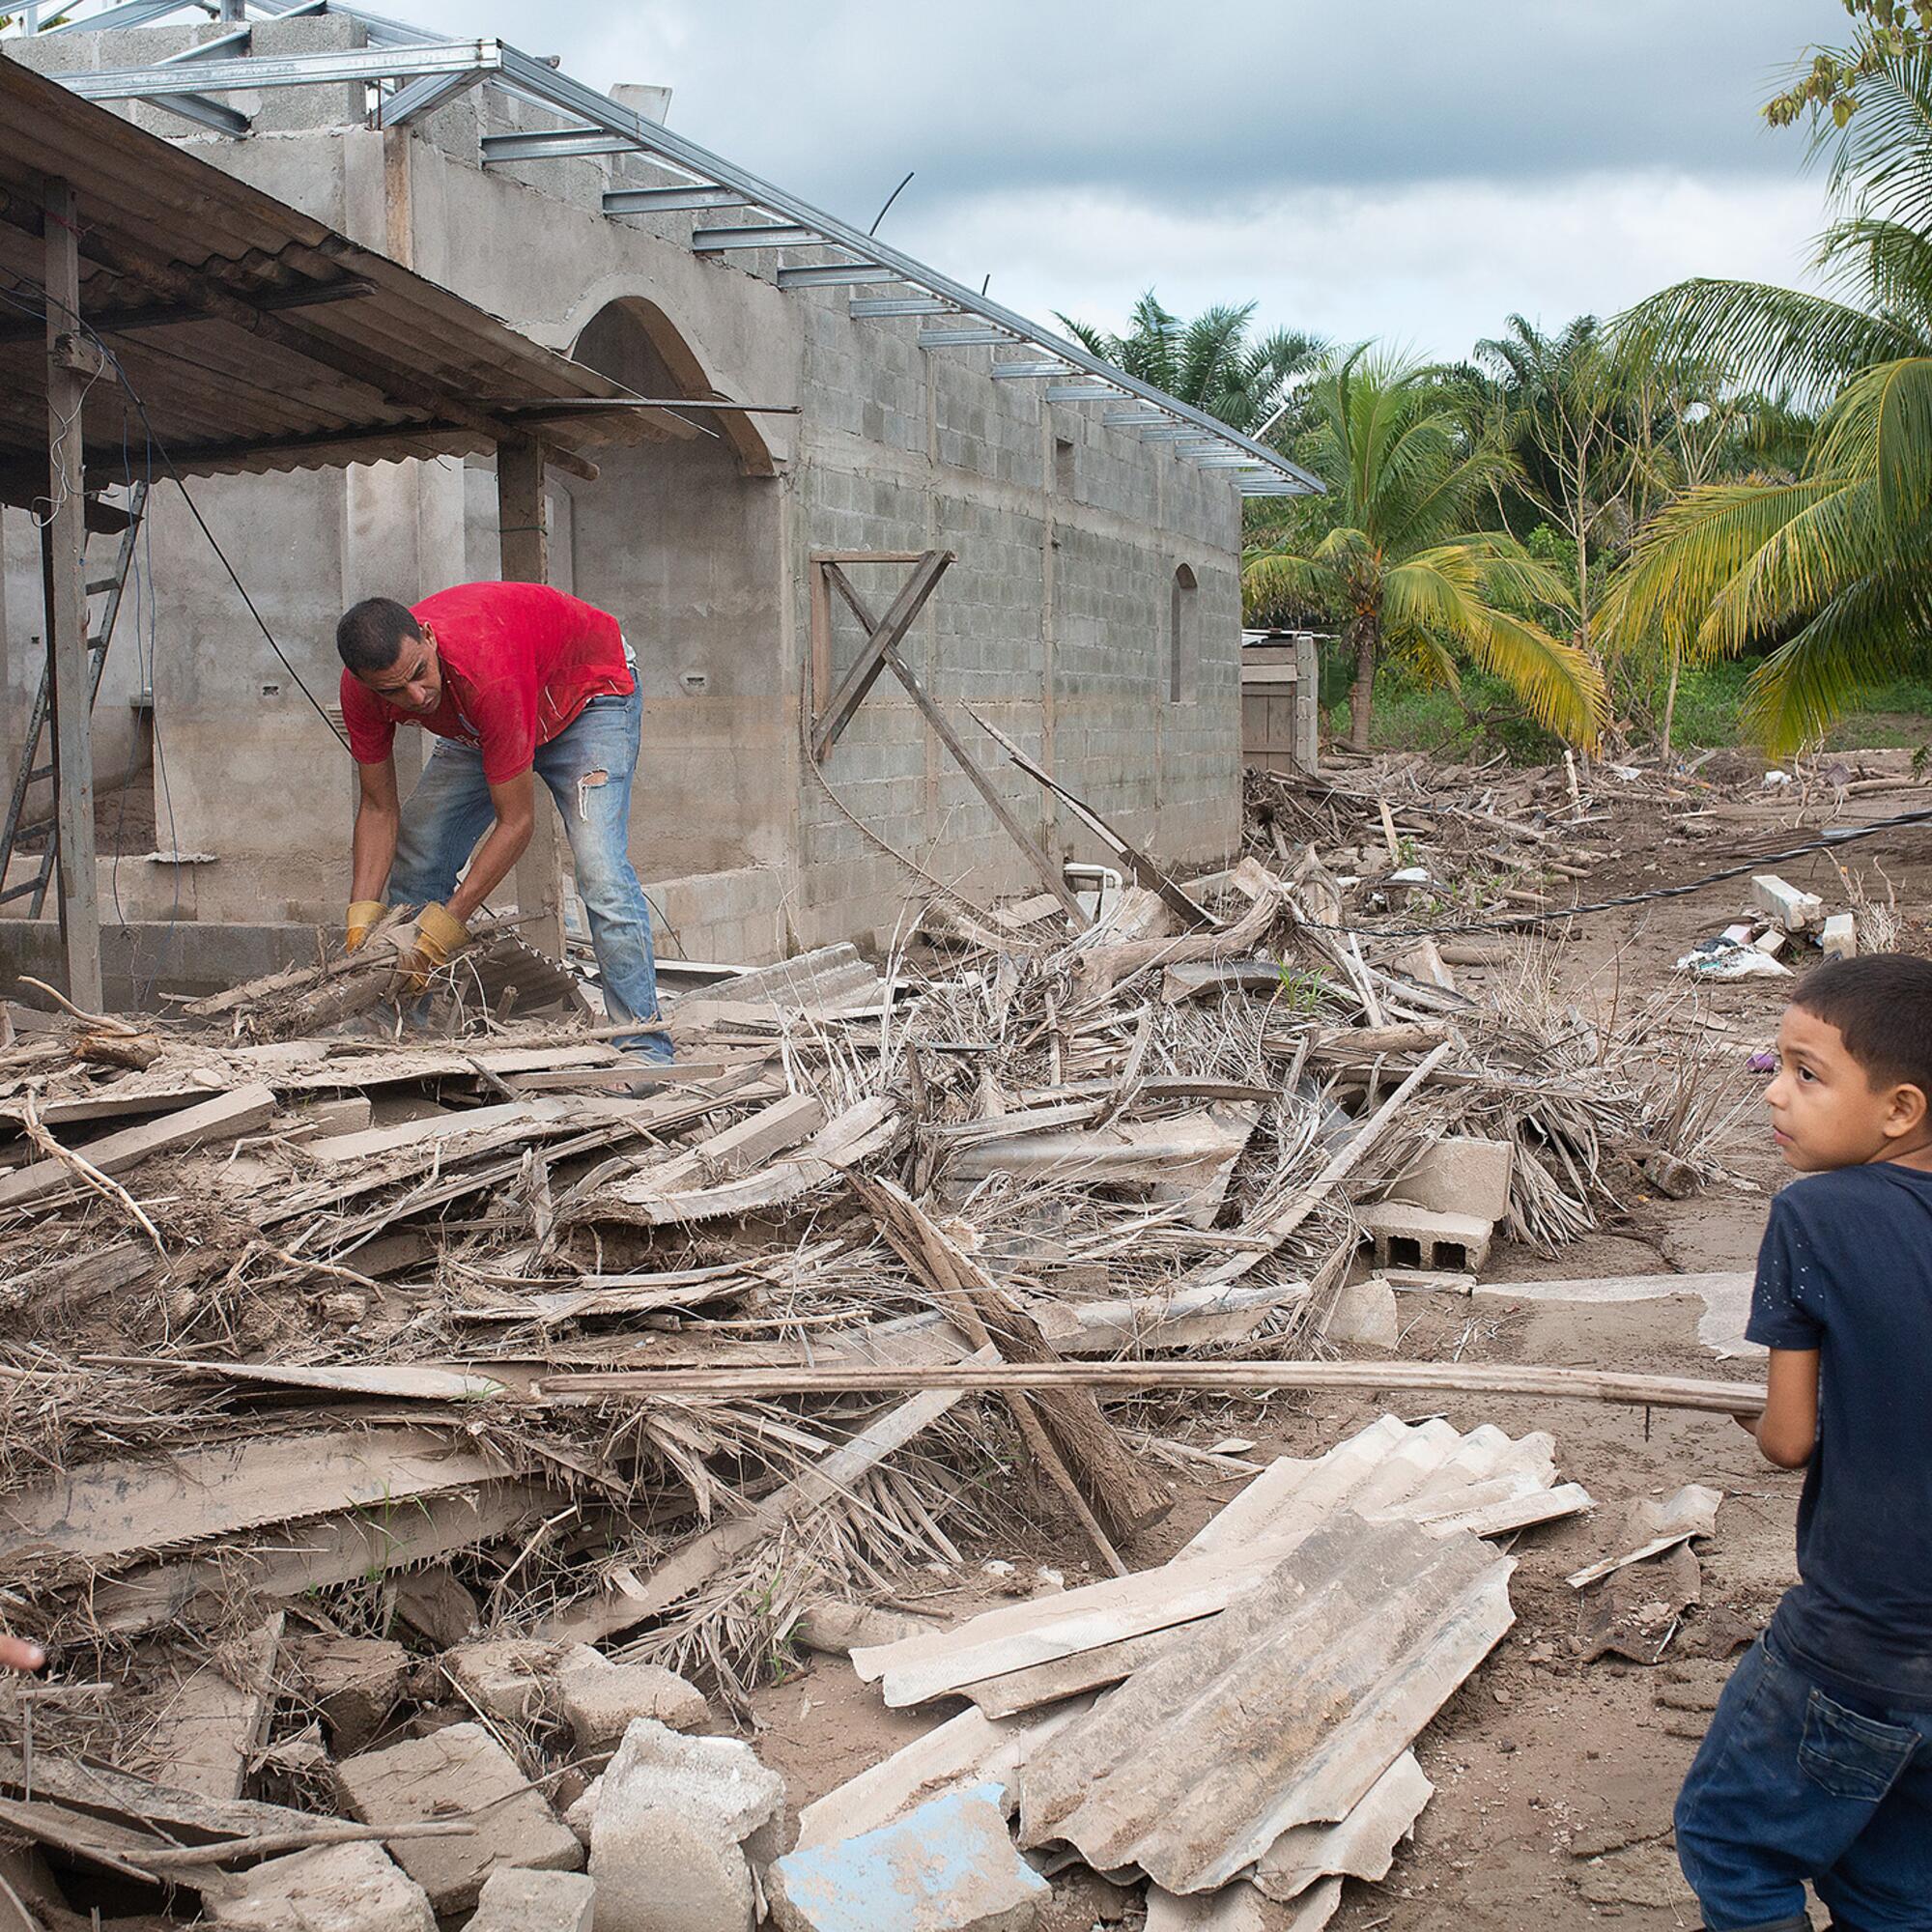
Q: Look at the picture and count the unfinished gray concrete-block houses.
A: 1